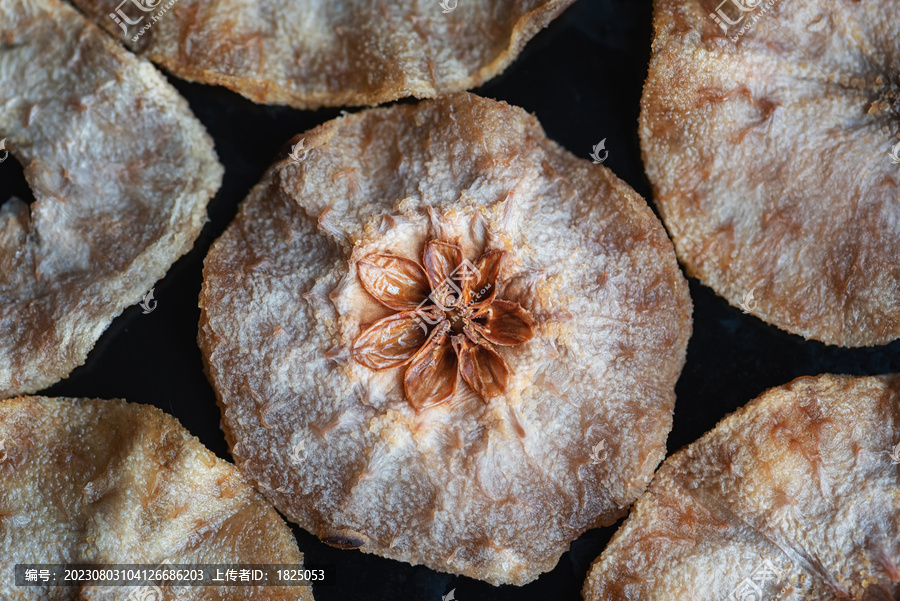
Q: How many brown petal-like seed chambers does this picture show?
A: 7